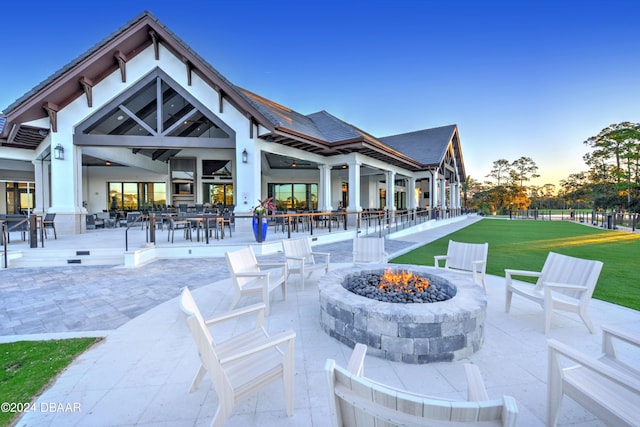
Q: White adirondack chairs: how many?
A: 8